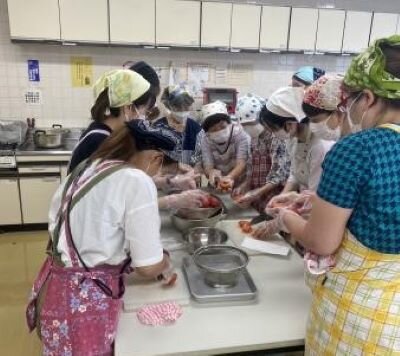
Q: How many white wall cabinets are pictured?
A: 11